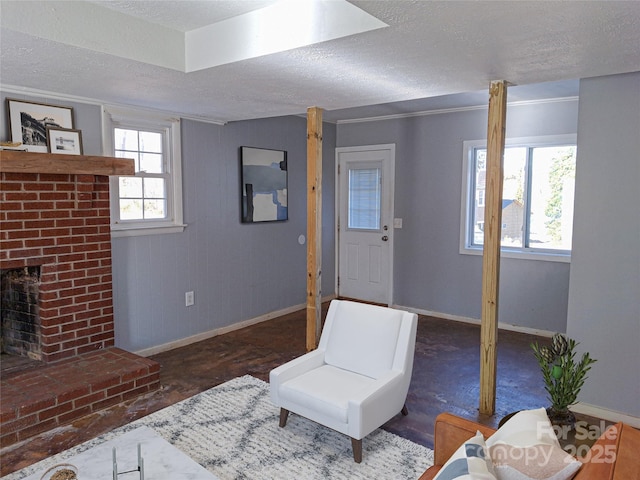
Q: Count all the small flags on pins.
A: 0